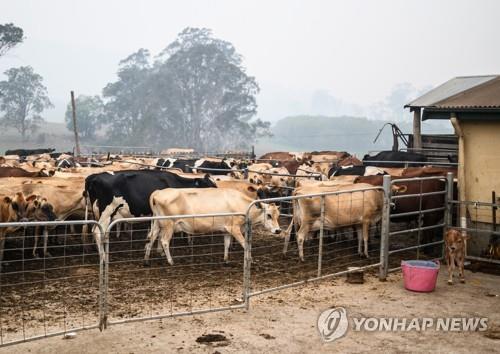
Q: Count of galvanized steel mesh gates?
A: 3